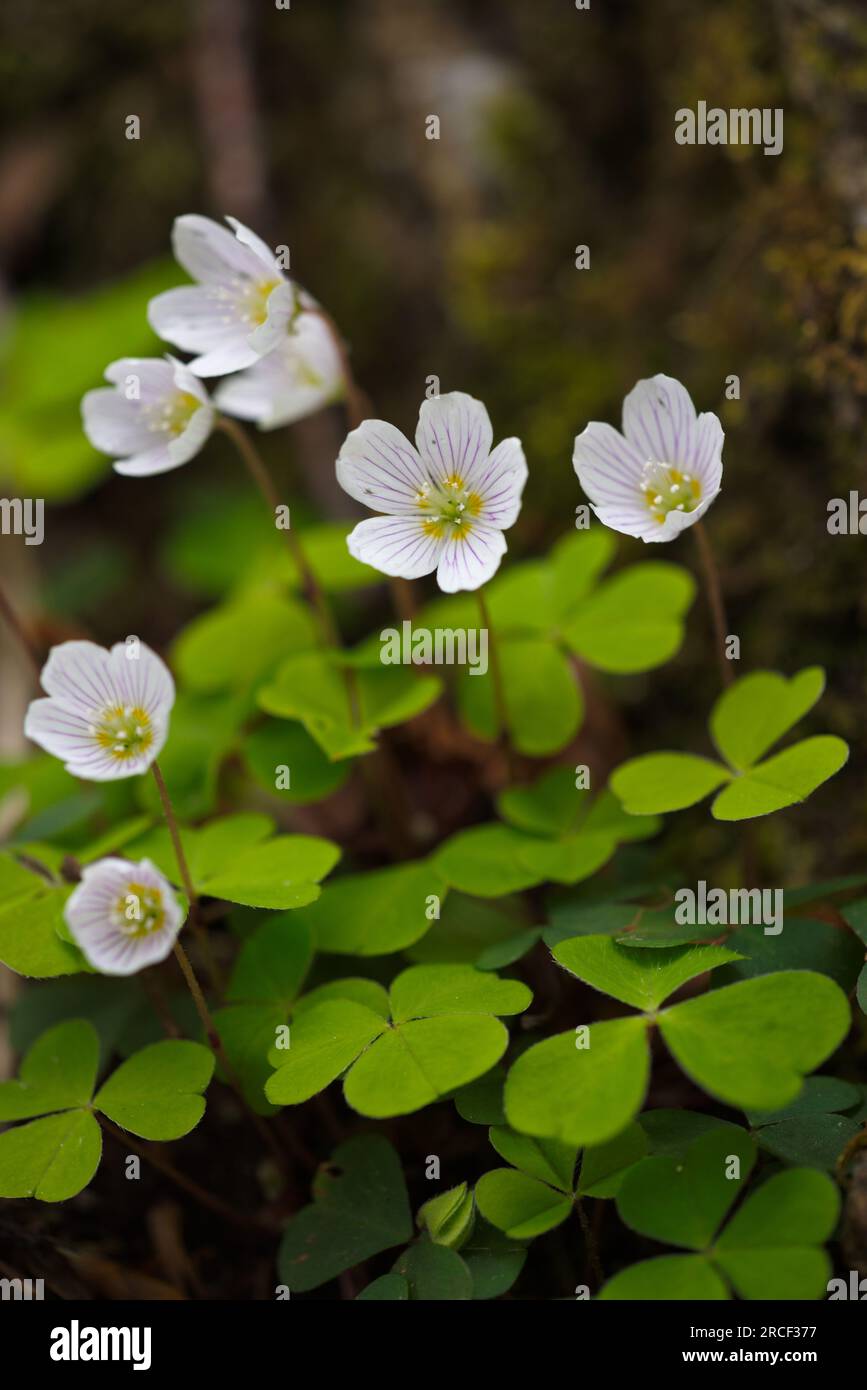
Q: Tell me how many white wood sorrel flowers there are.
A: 7